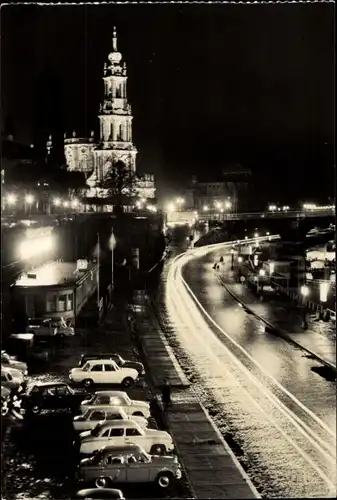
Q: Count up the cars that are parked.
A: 12